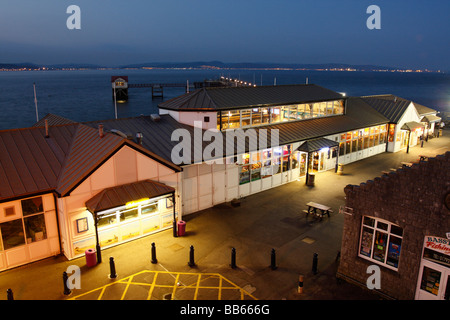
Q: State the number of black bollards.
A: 8